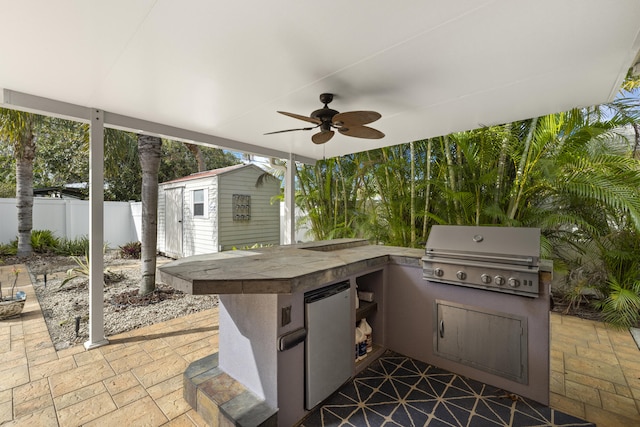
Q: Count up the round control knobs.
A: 5